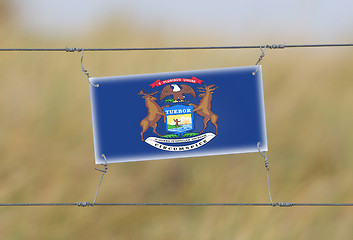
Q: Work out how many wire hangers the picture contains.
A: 4